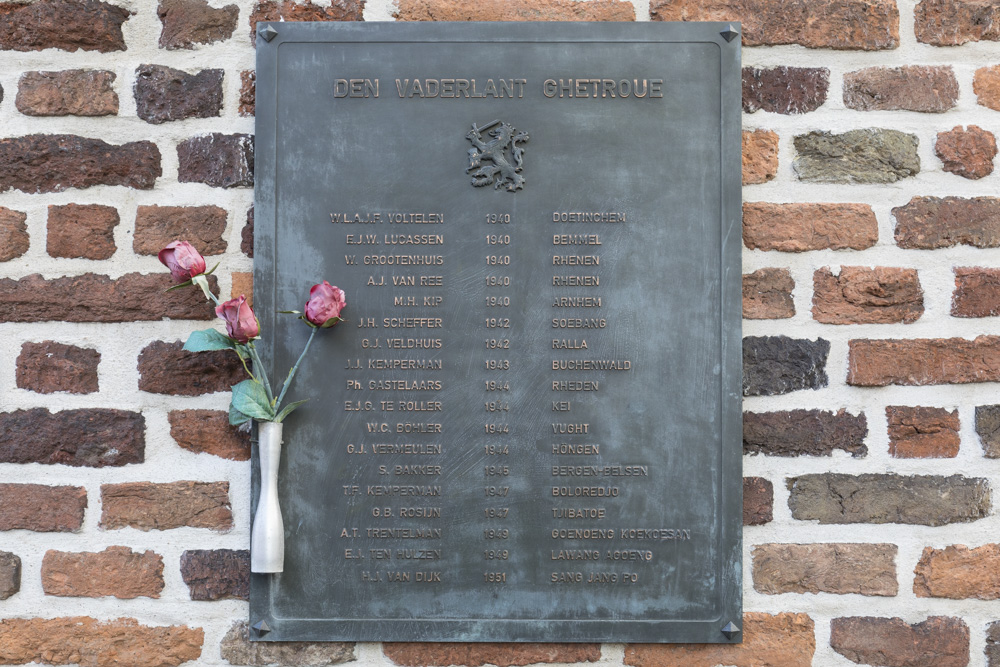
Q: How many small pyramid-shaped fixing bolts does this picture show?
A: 4